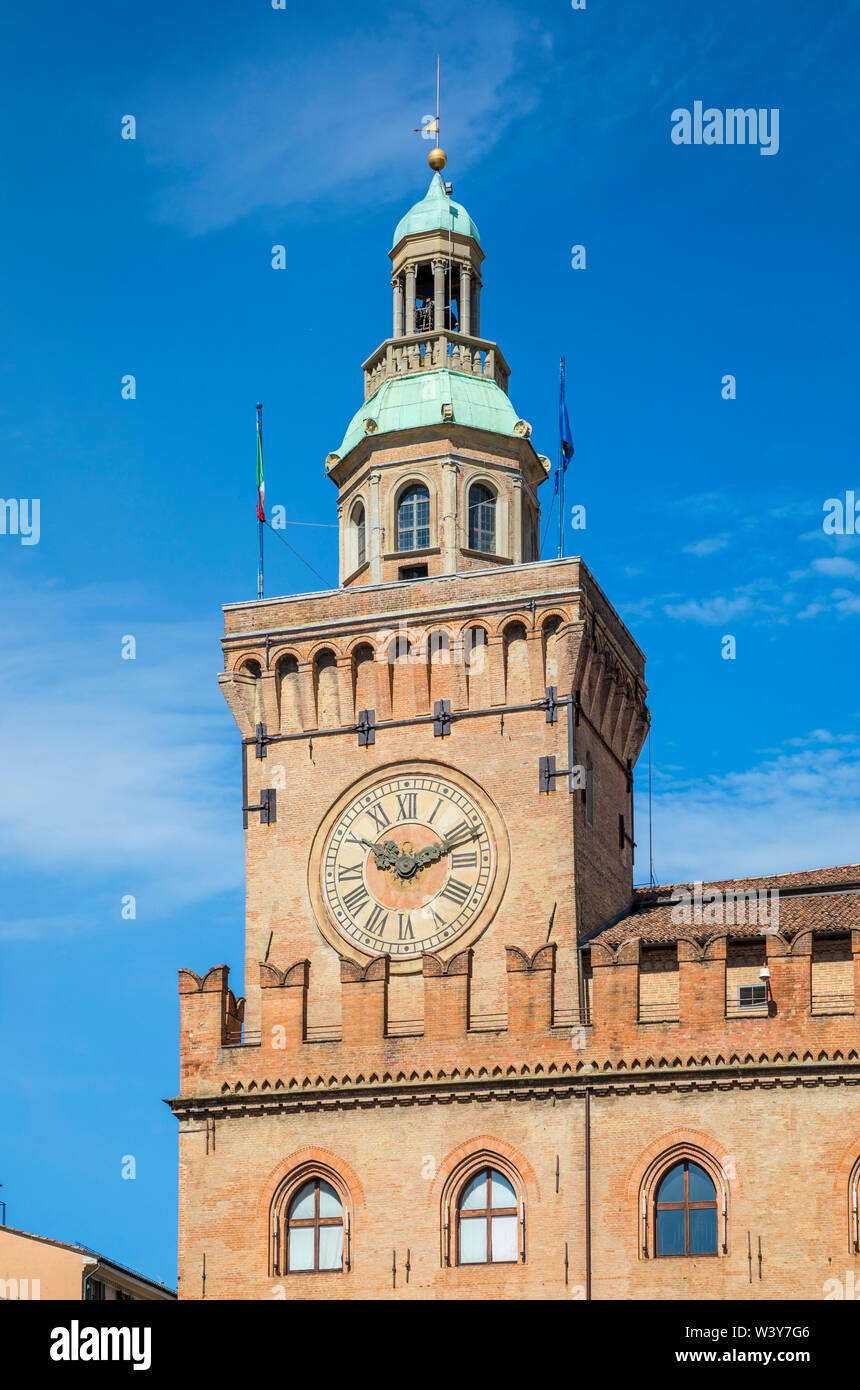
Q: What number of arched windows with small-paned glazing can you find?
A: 3